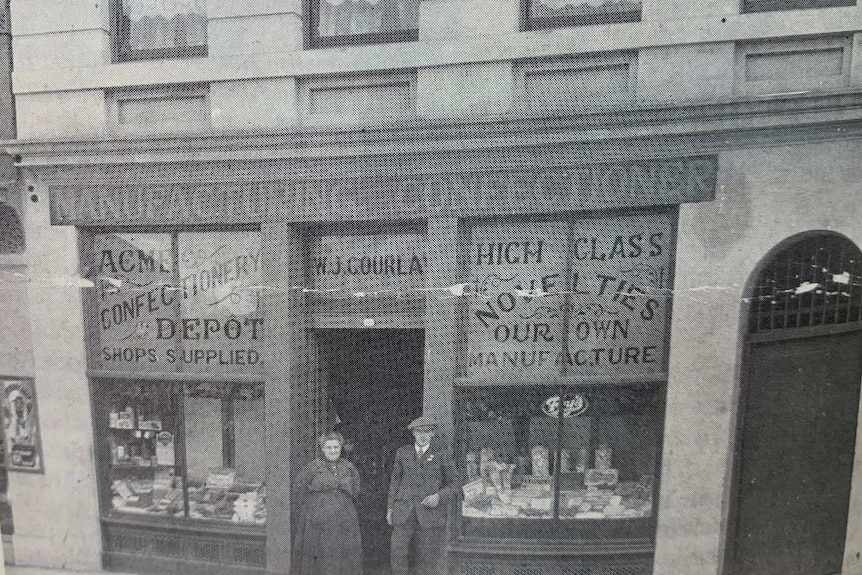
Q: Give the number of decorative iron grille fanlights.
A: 1